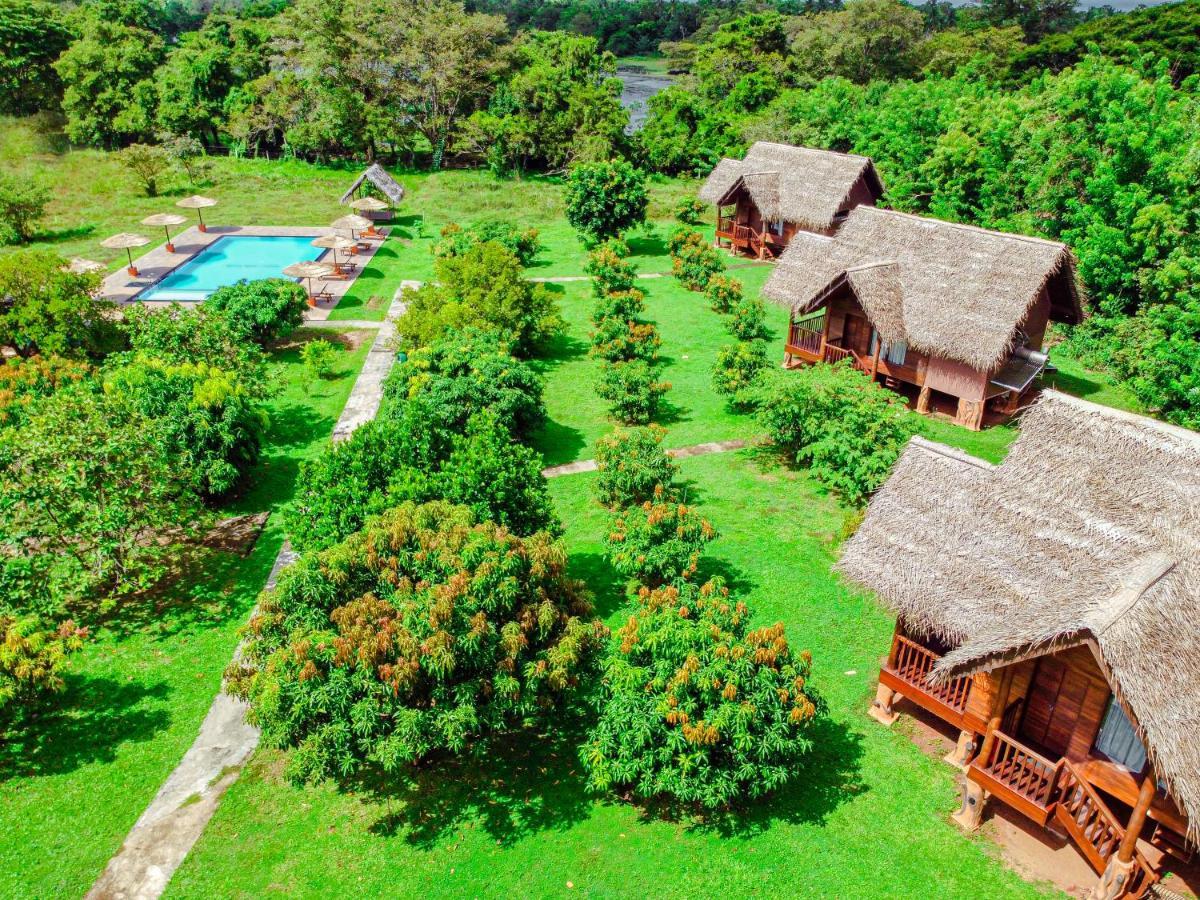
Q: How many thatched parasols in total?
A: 8